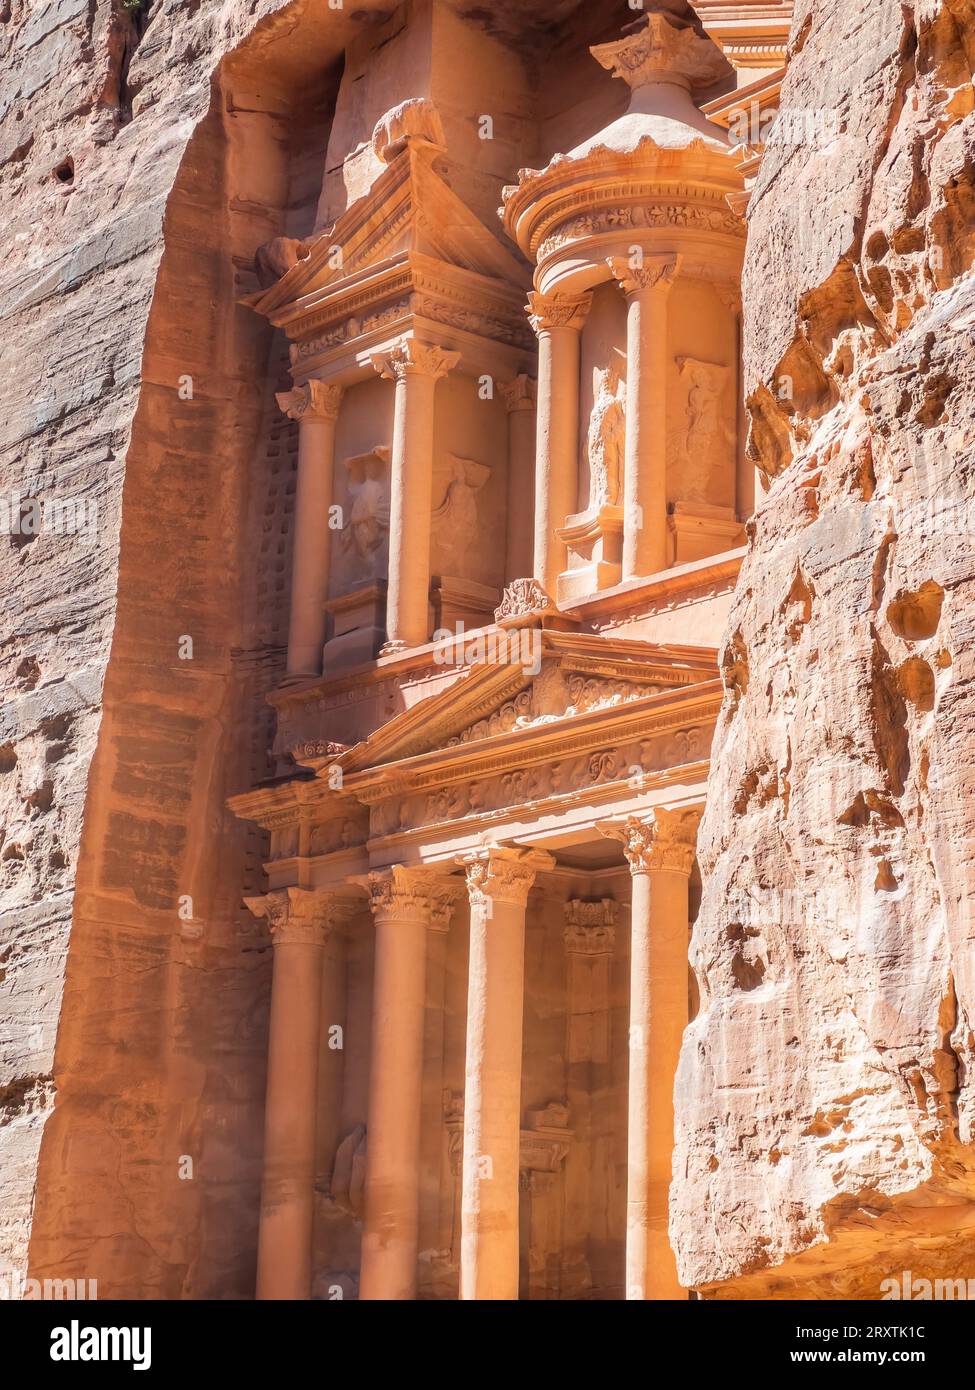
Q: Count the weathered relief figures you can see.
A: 4